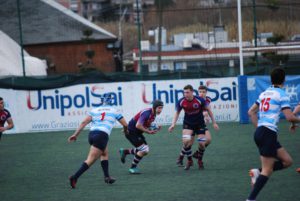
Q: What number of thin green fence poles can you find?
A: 3